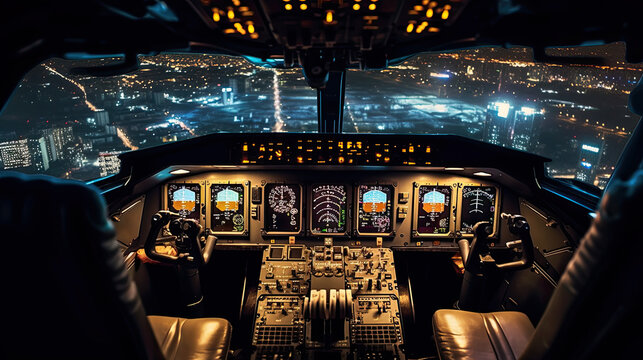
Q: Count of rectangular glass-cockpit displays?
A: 7